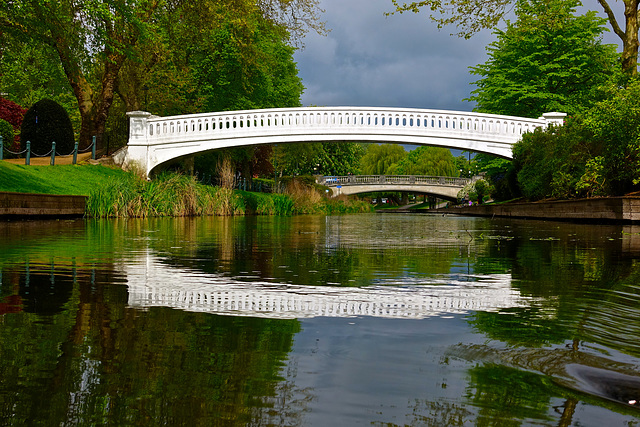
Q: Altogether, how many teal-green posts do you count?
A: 5